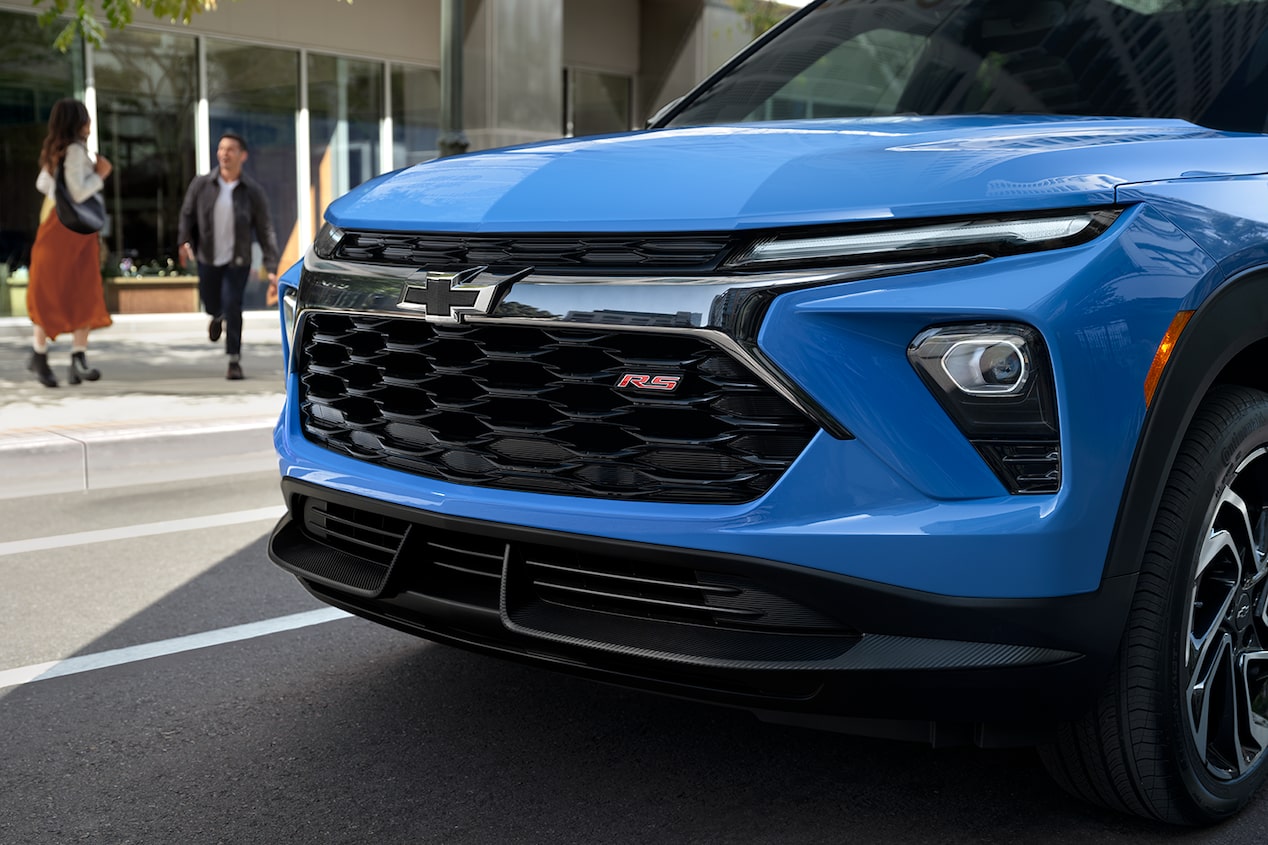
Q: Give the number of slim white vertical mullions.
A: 4